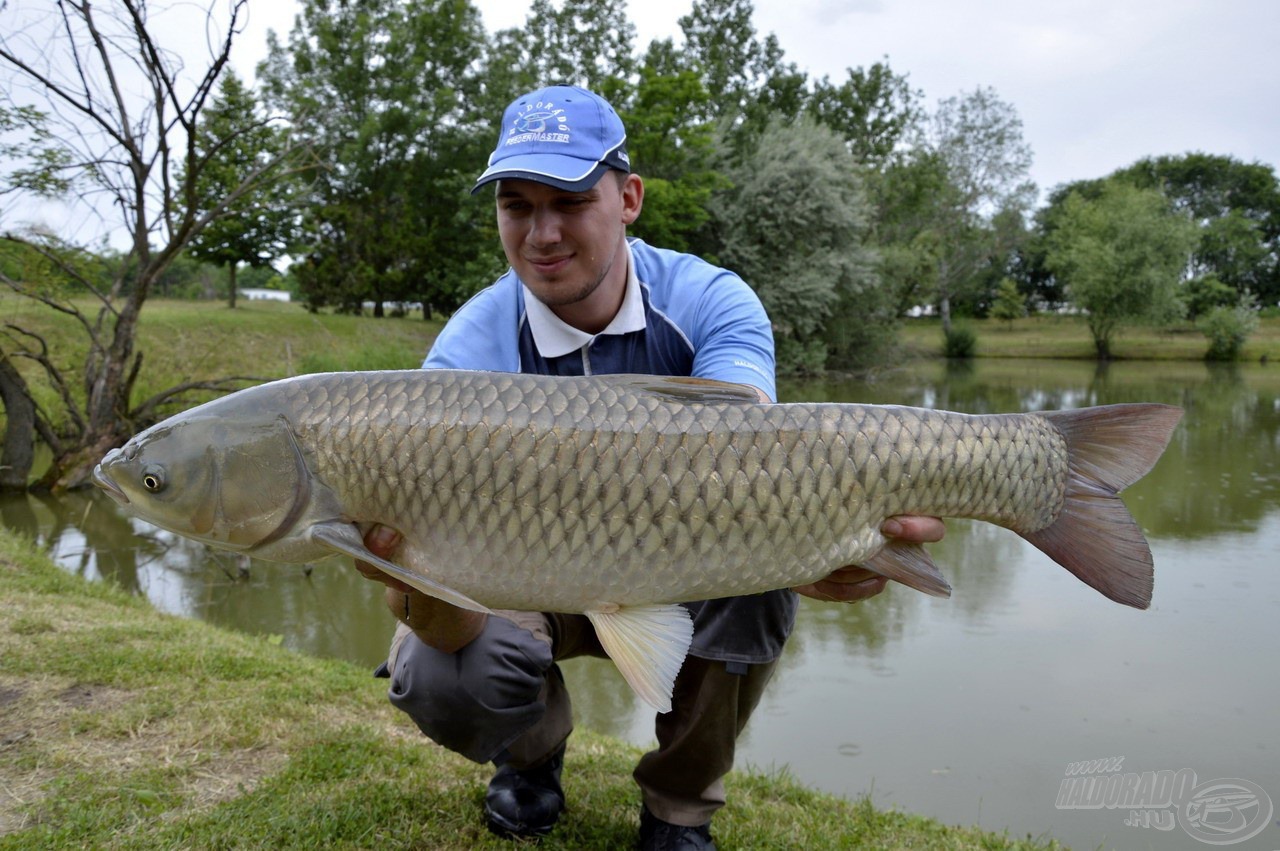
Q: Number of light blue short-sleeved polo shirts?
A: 1